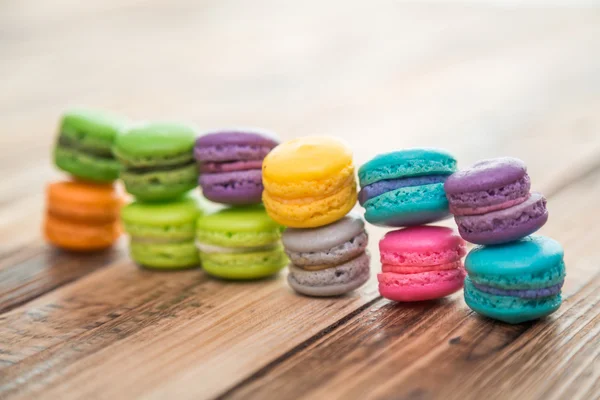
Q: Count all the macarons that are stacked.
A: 12